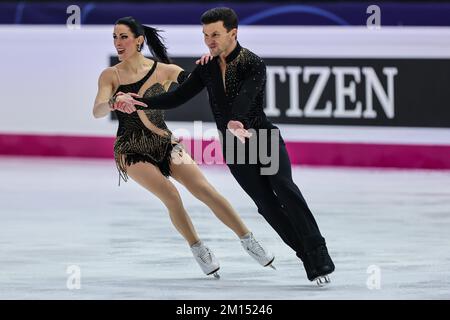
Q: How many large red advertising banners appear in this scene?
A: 0